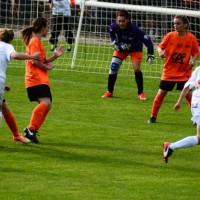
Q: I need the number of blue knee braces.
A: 1